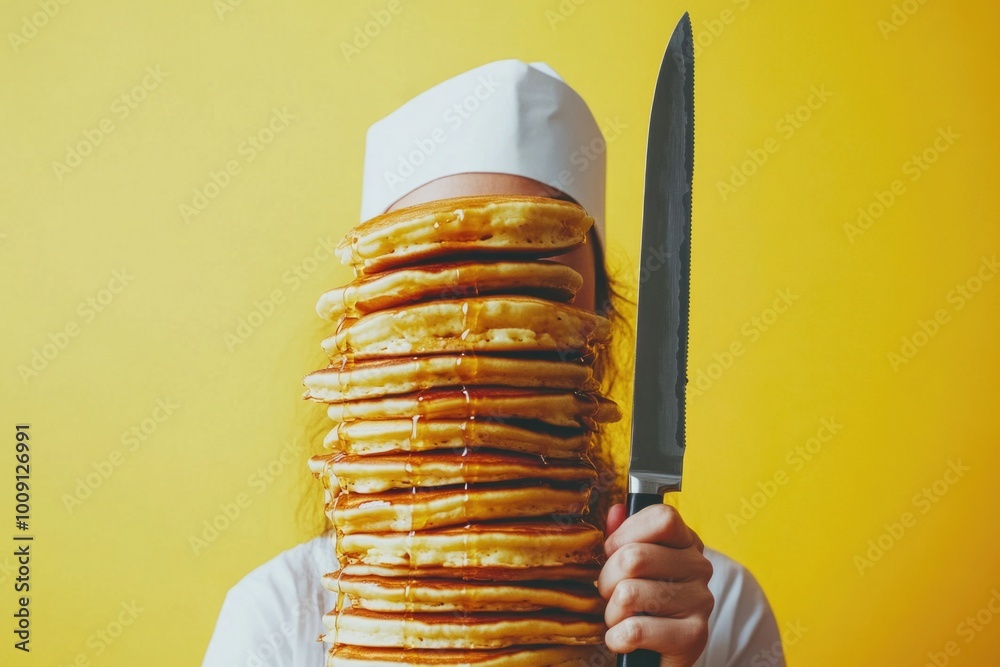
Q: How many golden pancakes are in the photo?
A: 13